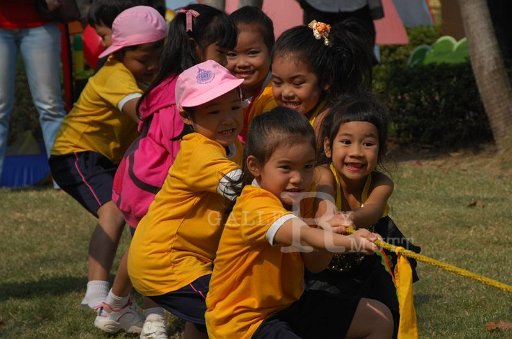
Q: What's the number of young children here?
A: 8